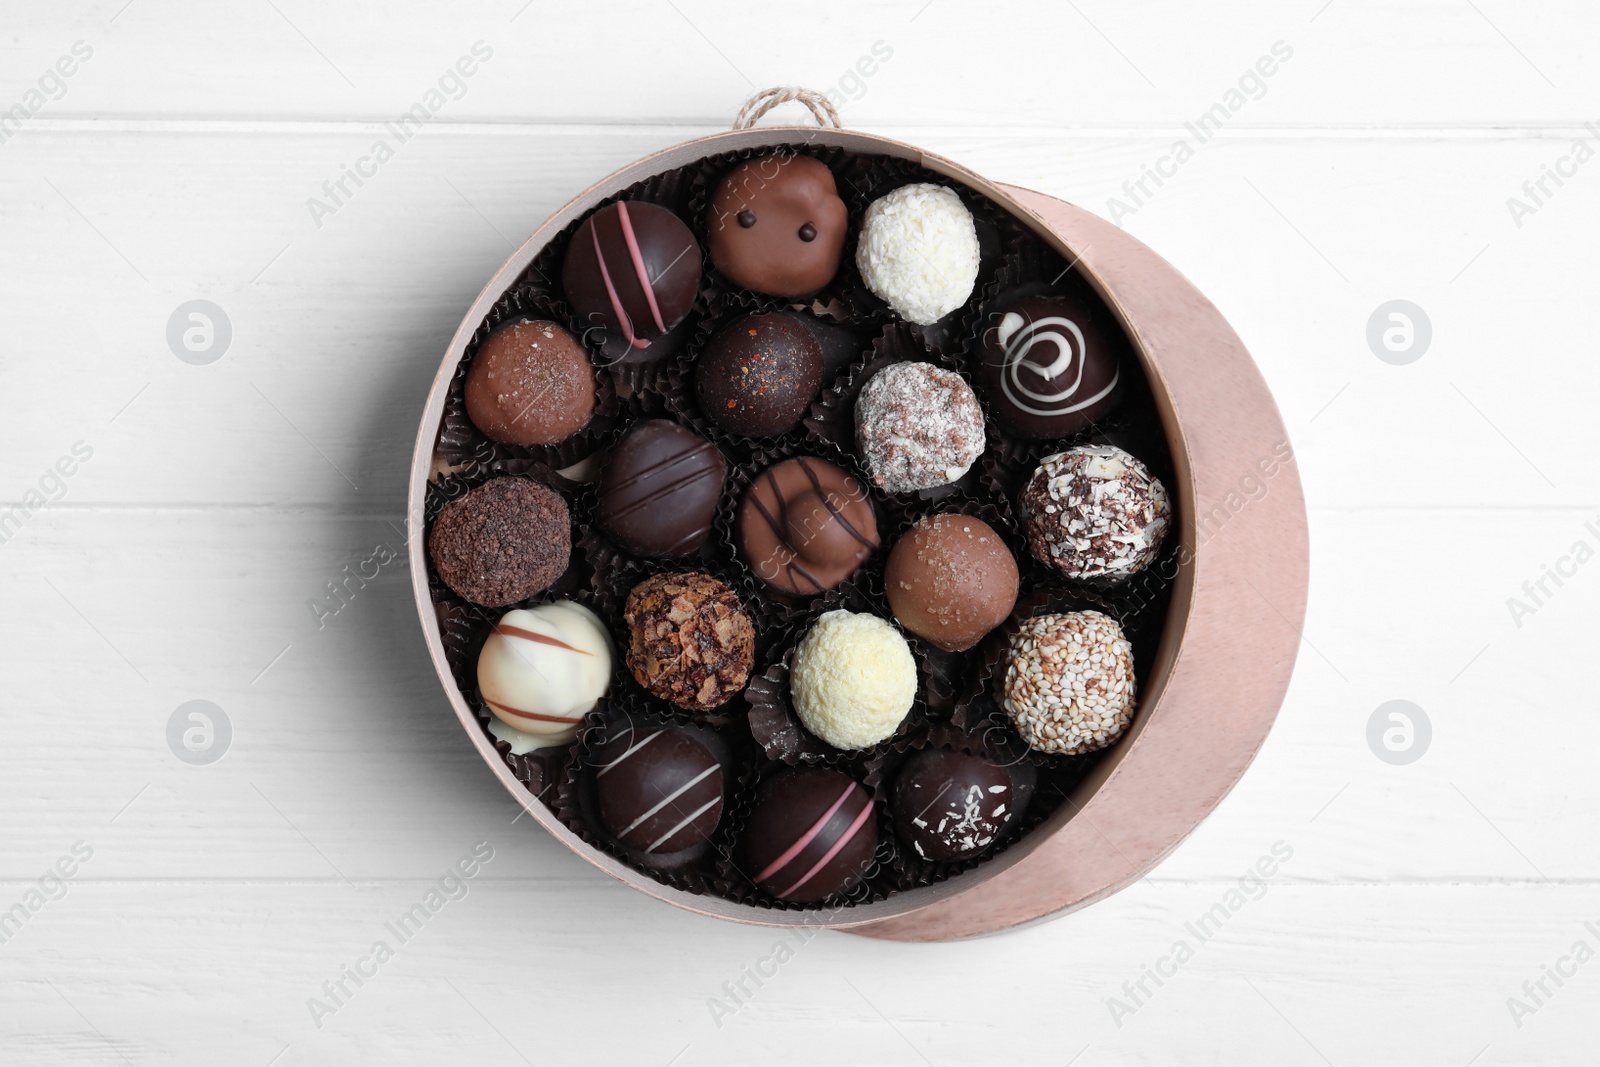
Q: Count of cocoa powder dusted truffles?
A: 1